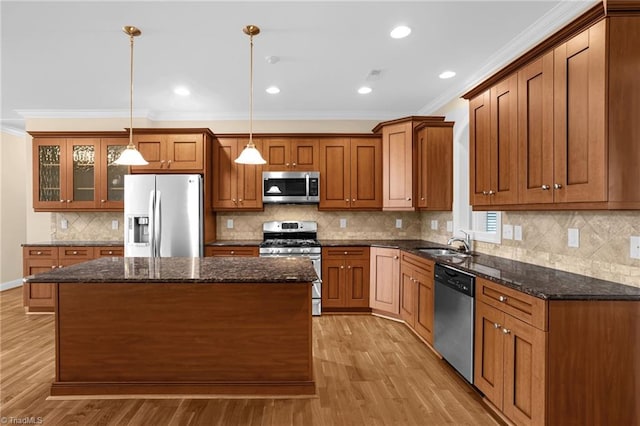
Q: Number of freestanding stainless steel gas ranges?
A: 1